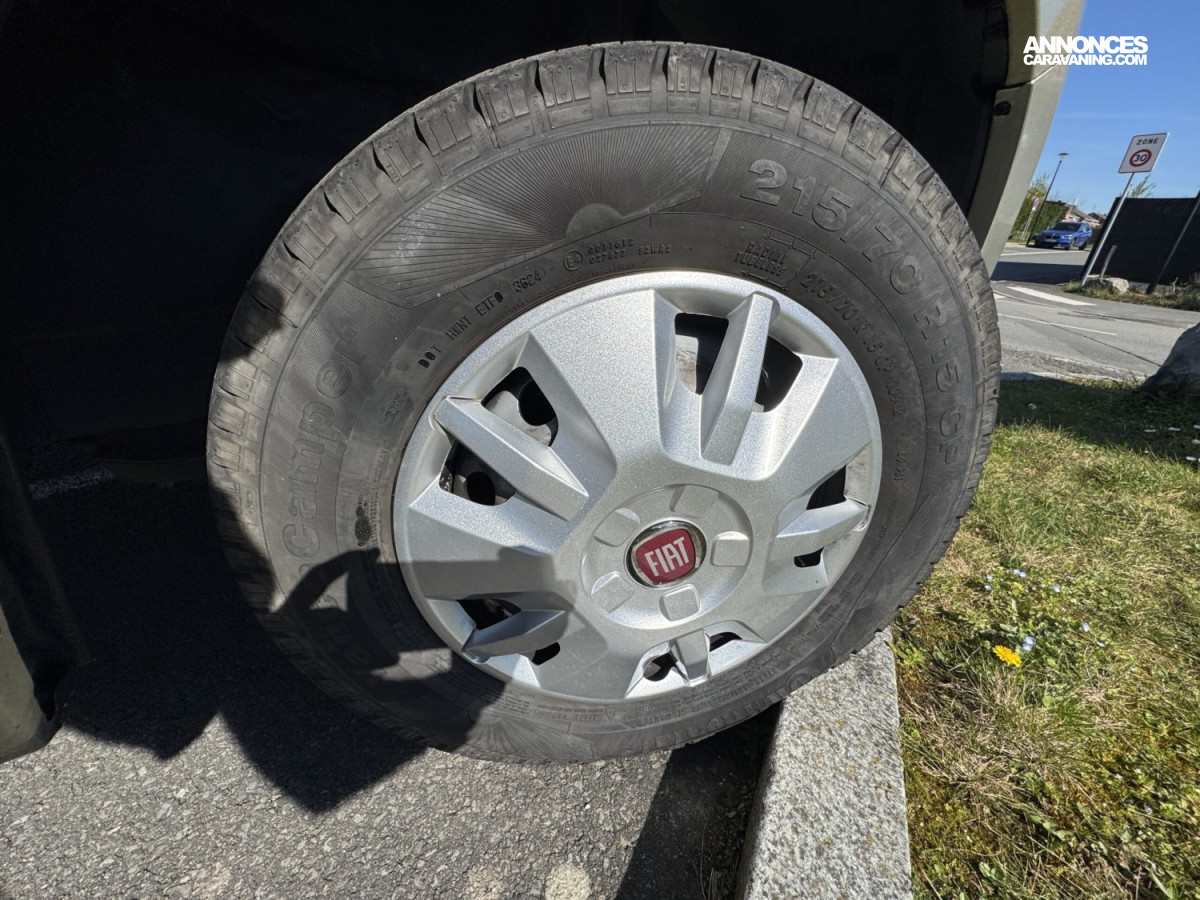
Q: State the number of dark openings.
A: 10